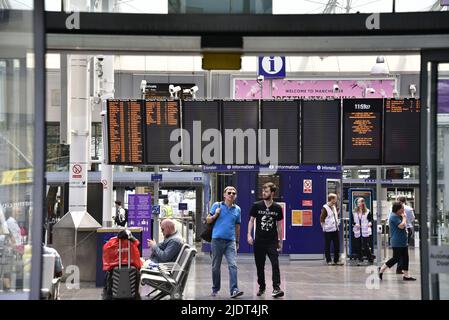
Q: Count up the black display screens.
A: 8